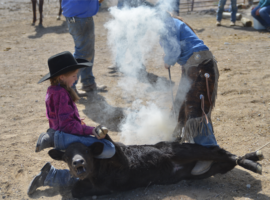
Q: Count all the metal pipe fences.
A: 1